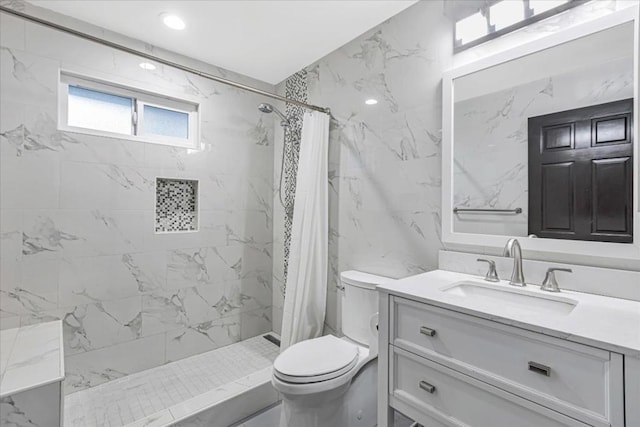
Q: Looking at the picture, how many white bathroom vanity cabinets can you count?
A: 1